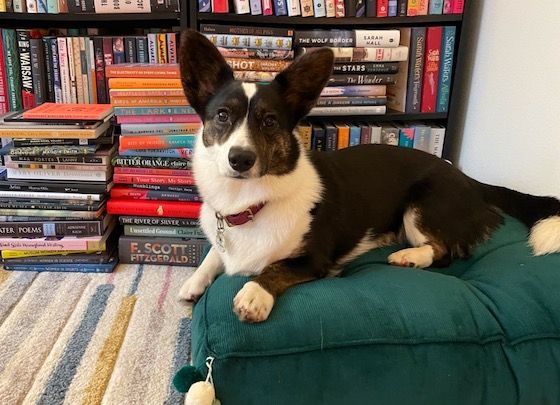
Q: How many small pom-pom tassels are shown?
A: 2